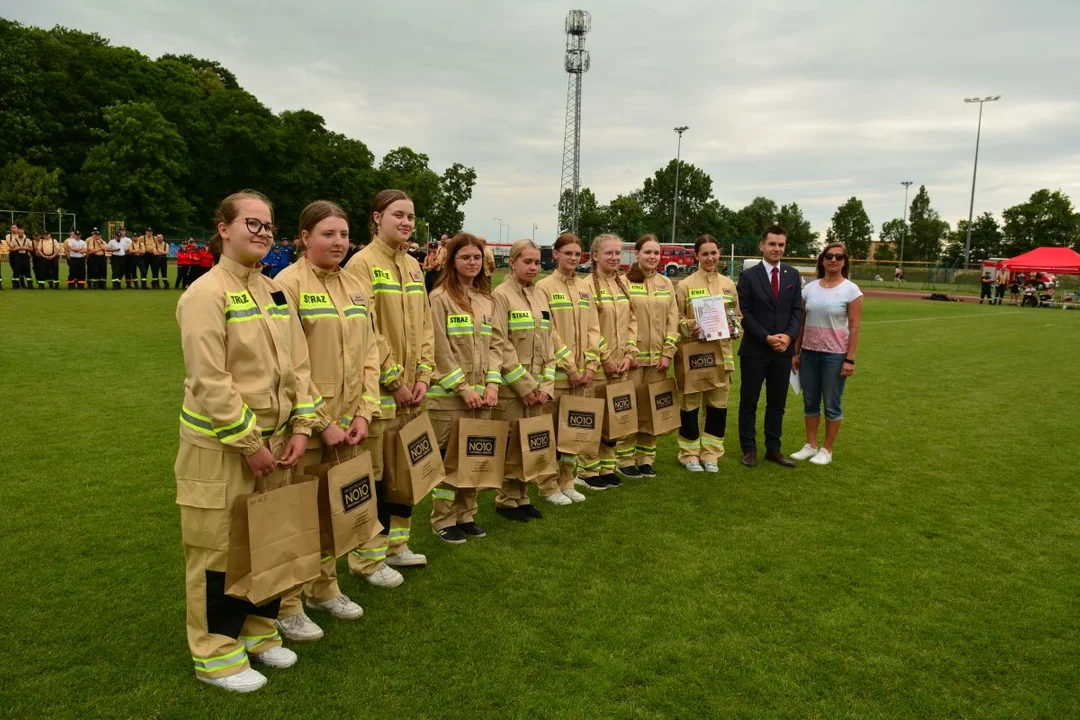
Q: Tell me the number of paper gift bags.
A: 9